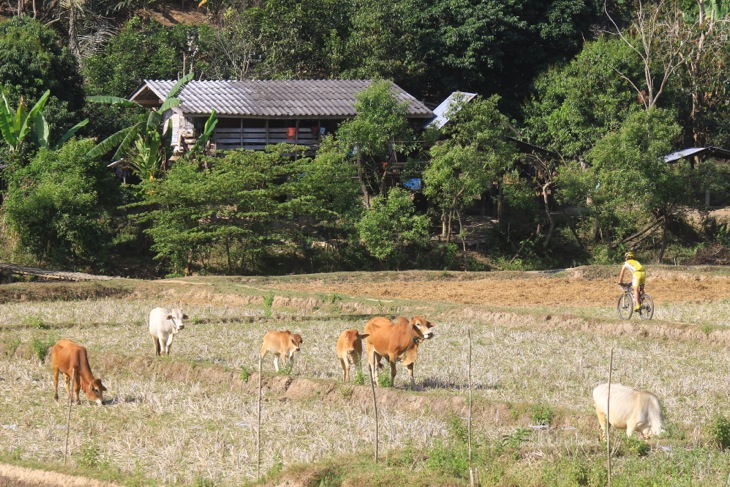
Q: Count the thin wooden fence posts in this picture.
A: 5